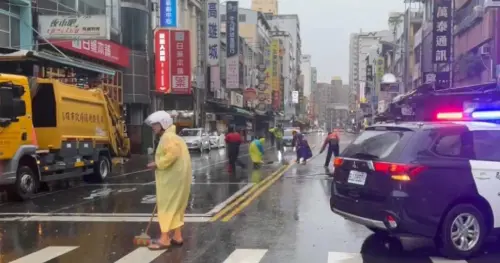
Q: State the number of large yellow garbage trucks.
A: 1